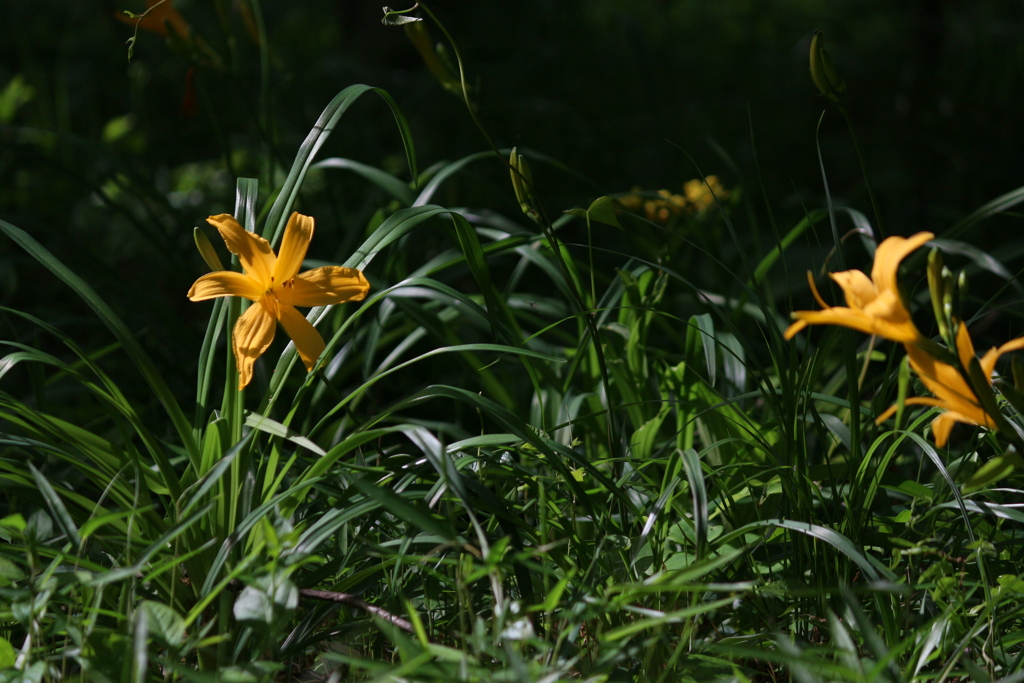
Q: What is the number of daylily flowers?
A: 3